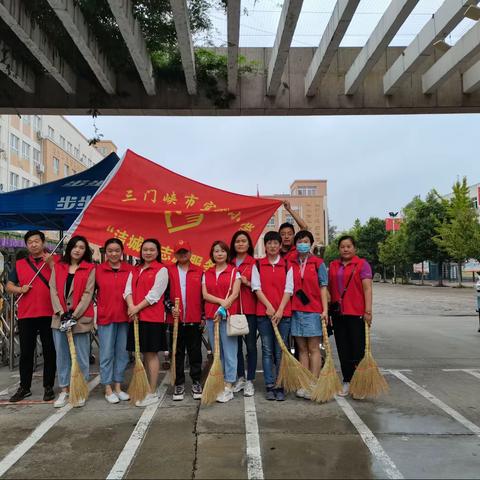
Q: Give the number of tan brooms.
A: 7